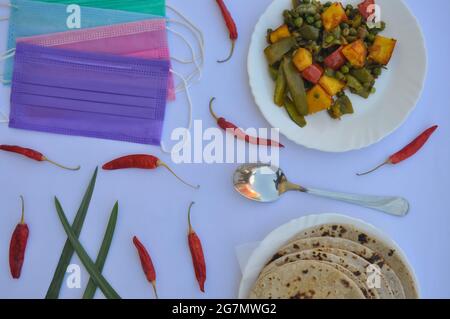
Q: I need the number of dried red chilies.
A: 8